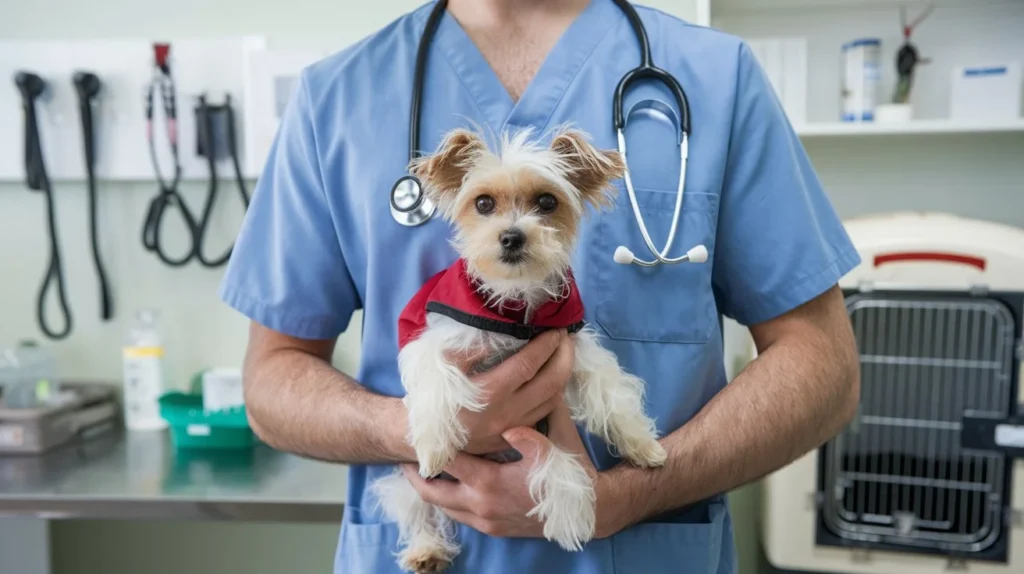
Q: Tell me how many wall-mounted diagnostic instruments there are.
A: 4